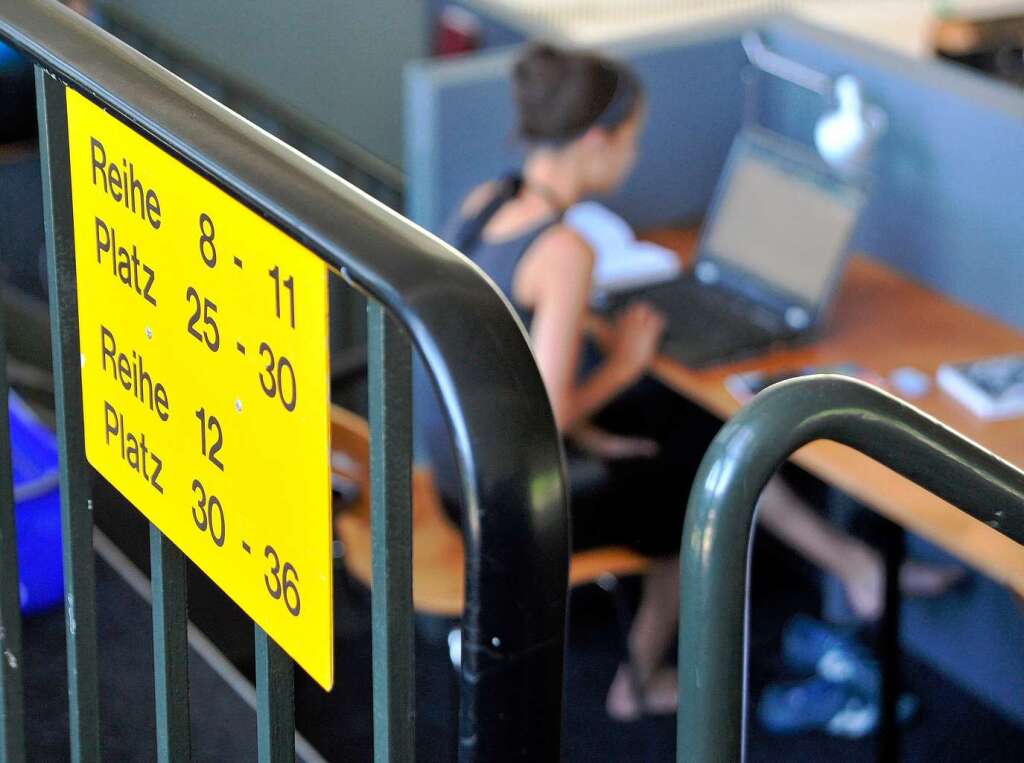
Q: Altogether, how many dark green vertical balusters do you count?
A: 5